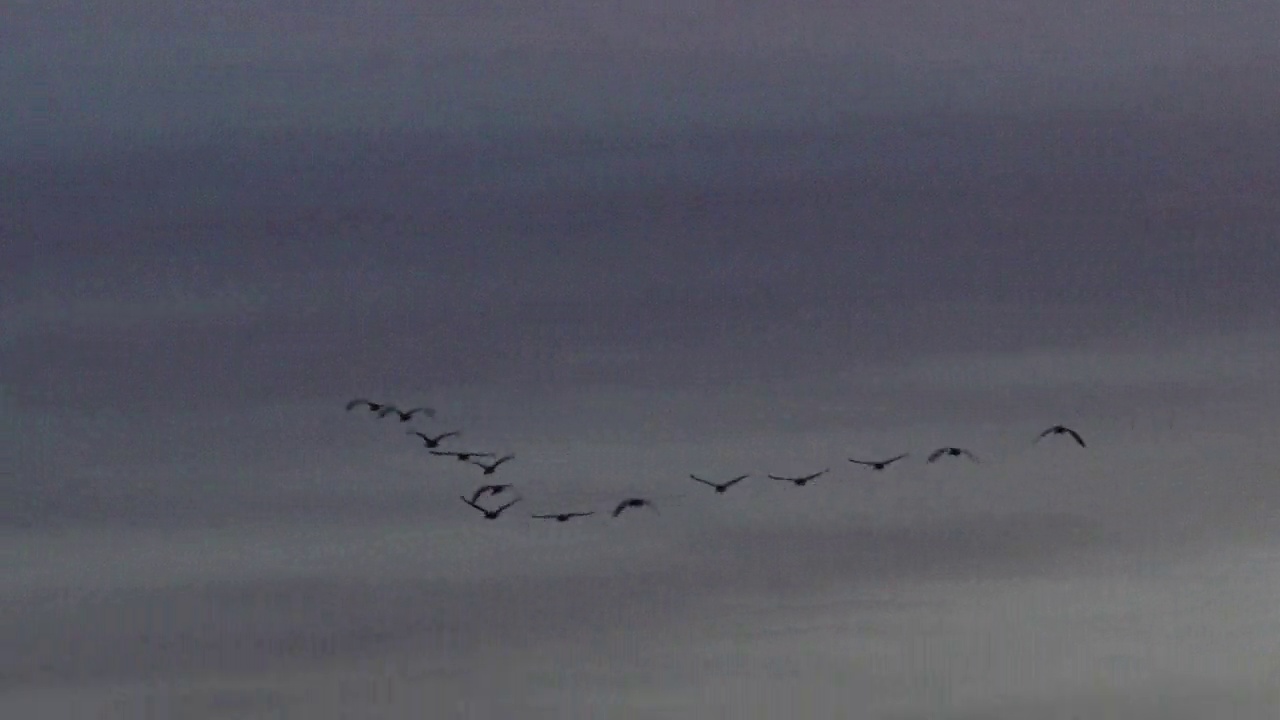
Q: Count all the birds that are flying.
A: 14